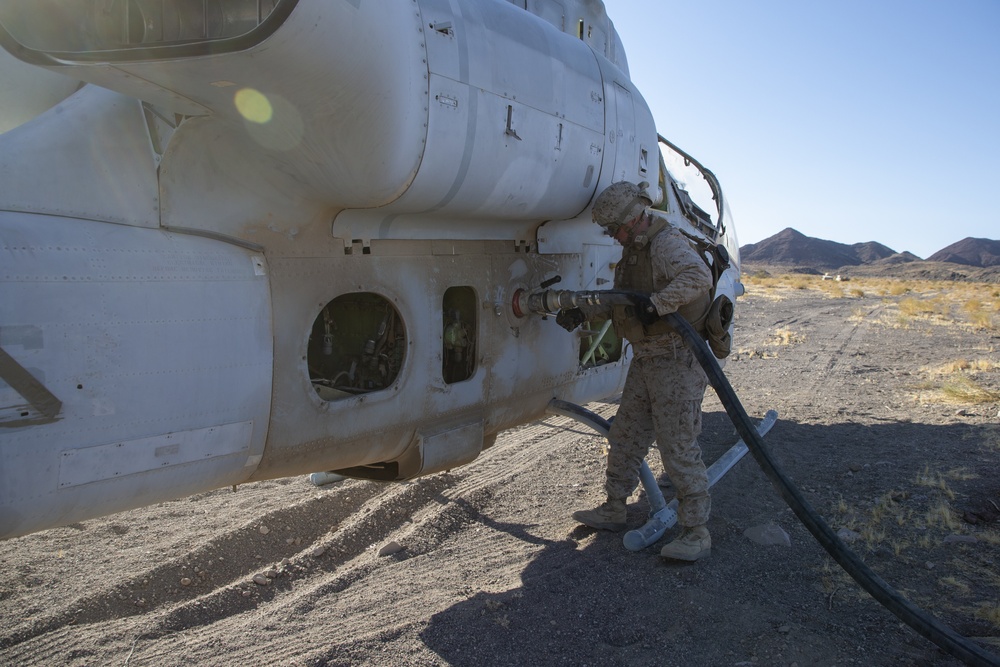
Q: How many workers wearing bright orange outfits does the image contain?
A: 0